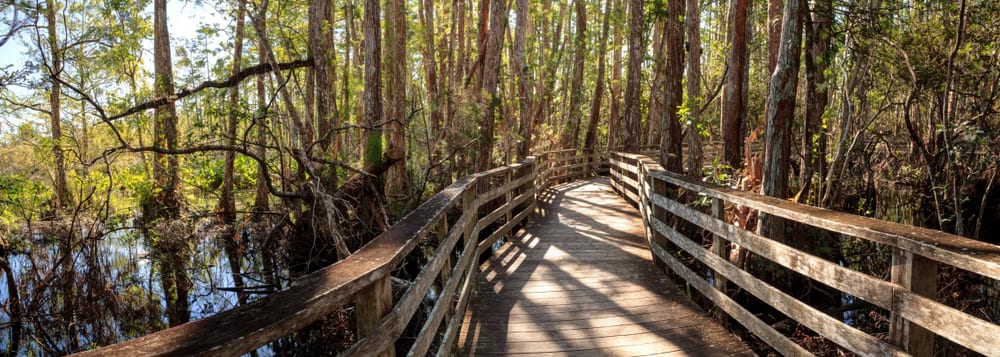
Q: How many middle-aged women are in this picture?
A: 0